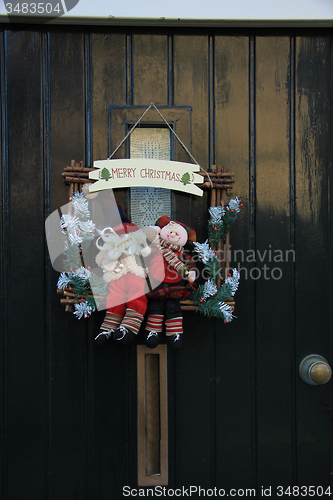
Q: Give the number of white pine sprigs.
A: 12